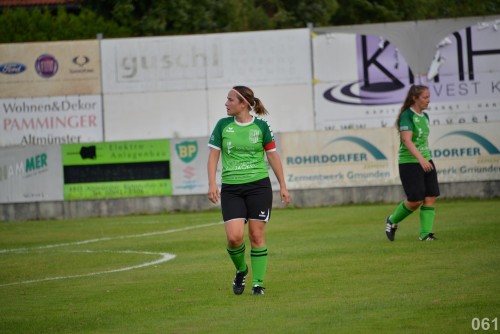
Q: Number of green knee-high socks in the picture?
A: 4